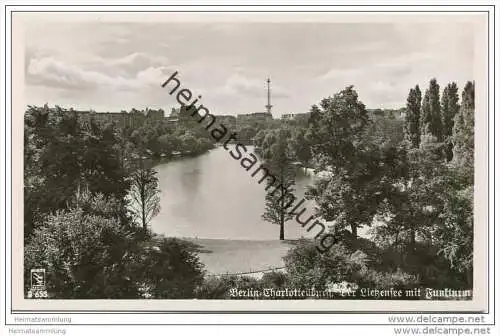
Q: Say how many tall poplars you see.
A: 4